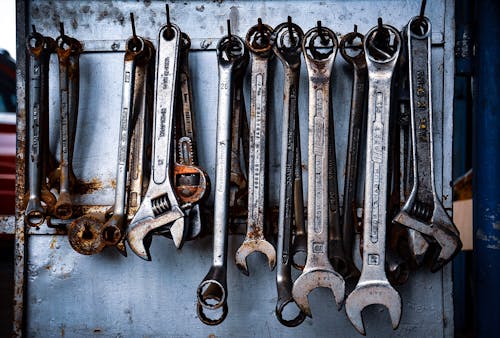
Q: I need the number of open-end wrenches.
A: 3